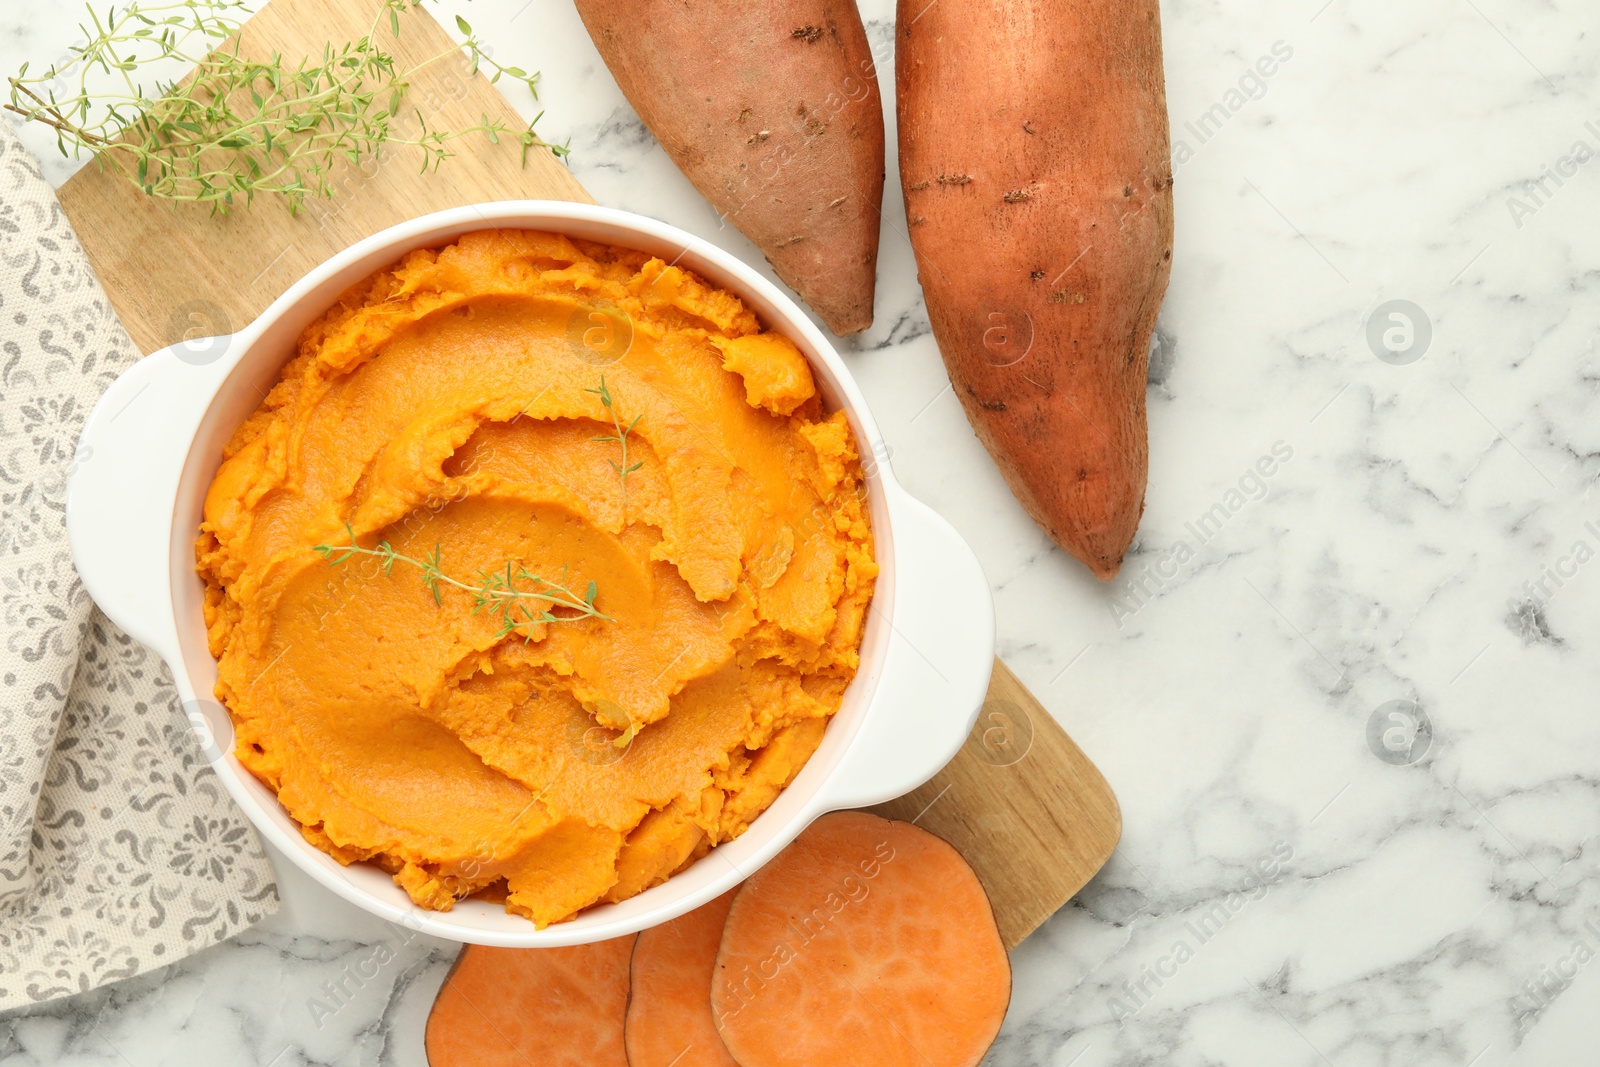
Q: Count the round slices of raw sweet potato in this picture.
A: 3